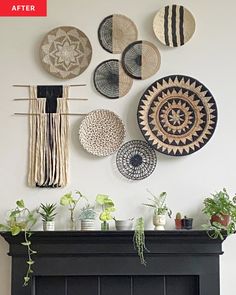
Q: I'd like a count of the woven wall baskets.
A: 8